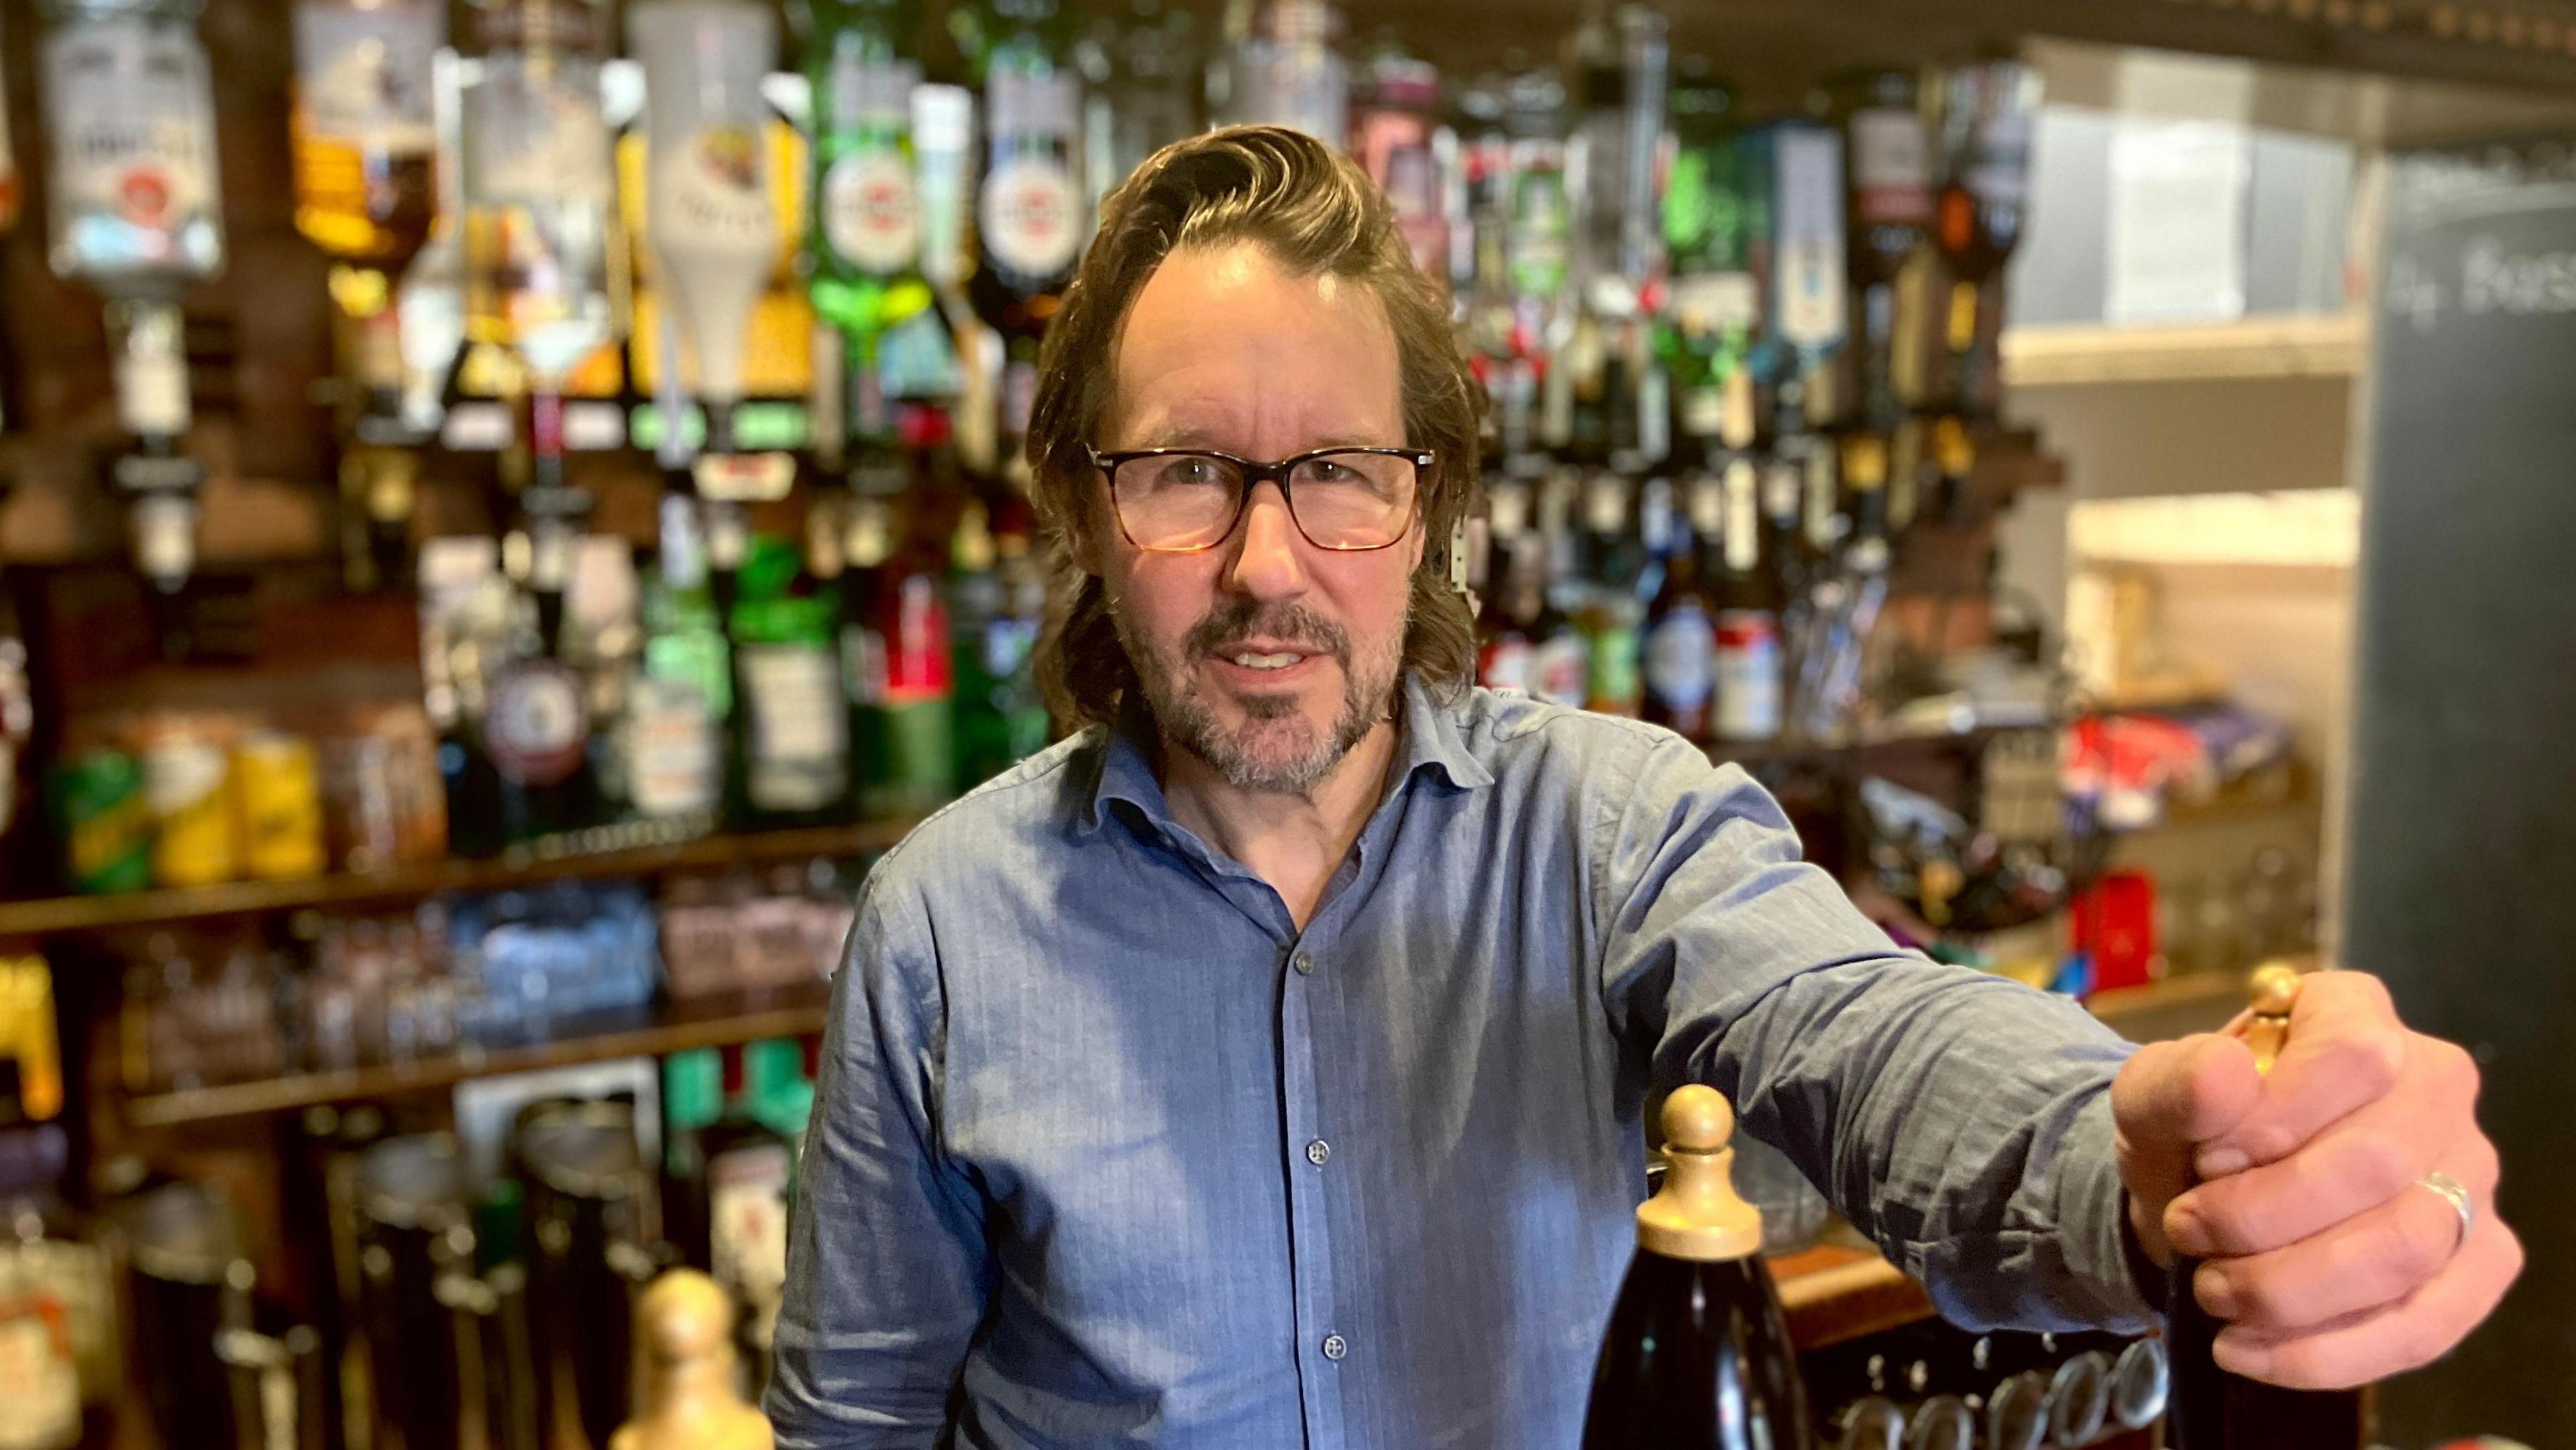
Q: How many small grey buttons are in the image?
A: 3